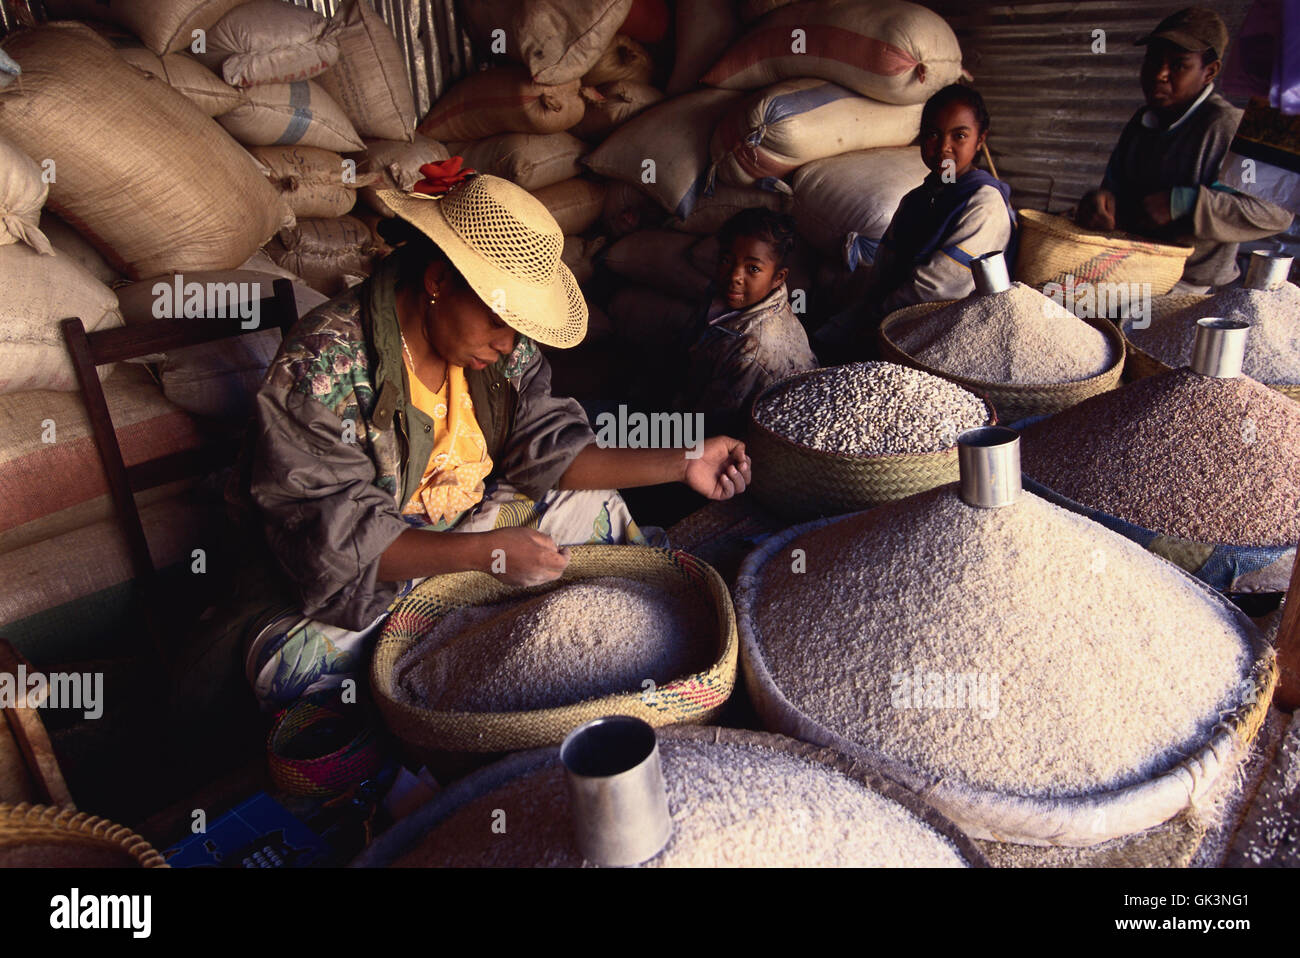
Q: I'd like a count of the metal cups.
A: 5